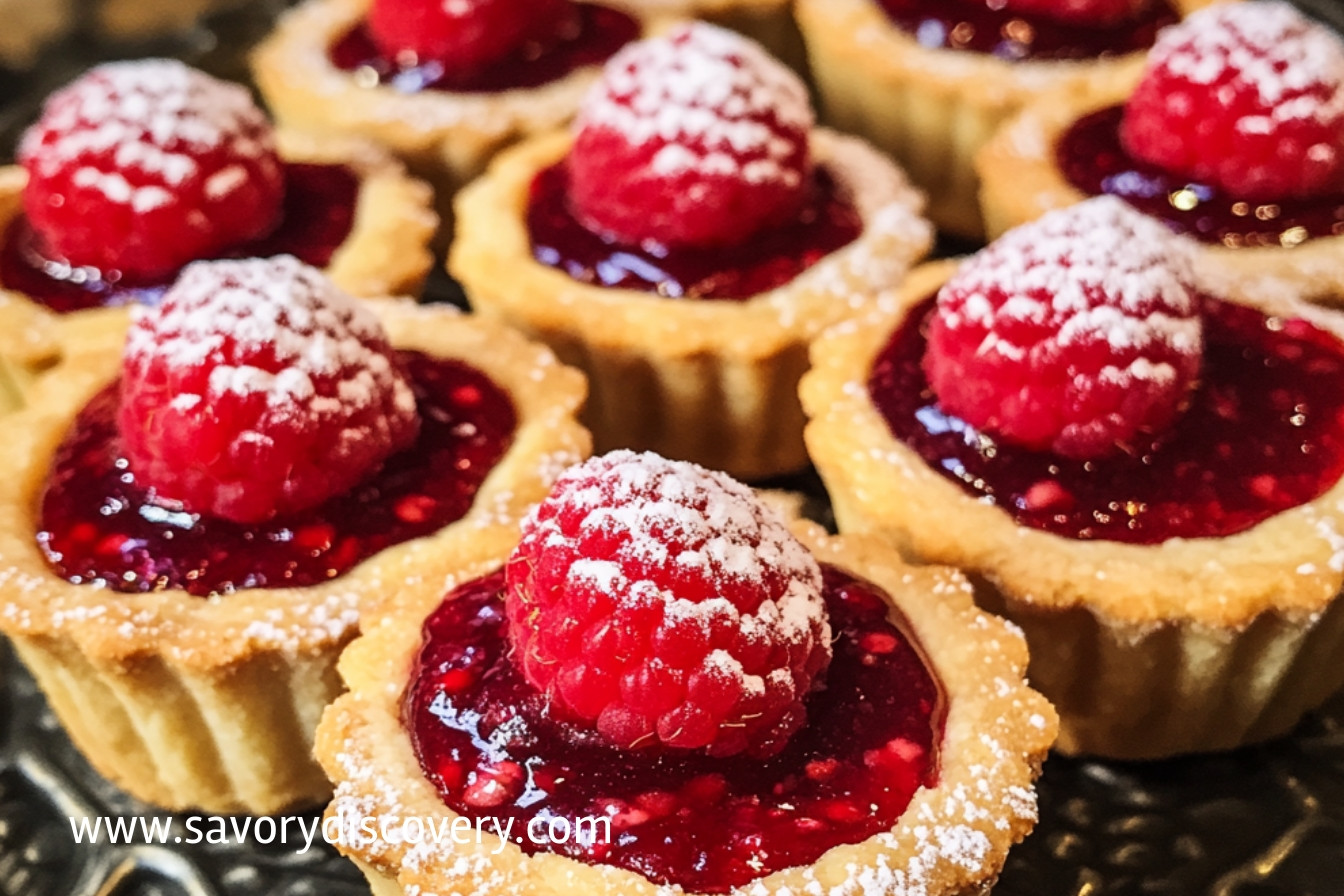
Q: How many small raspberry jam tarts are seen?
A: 8